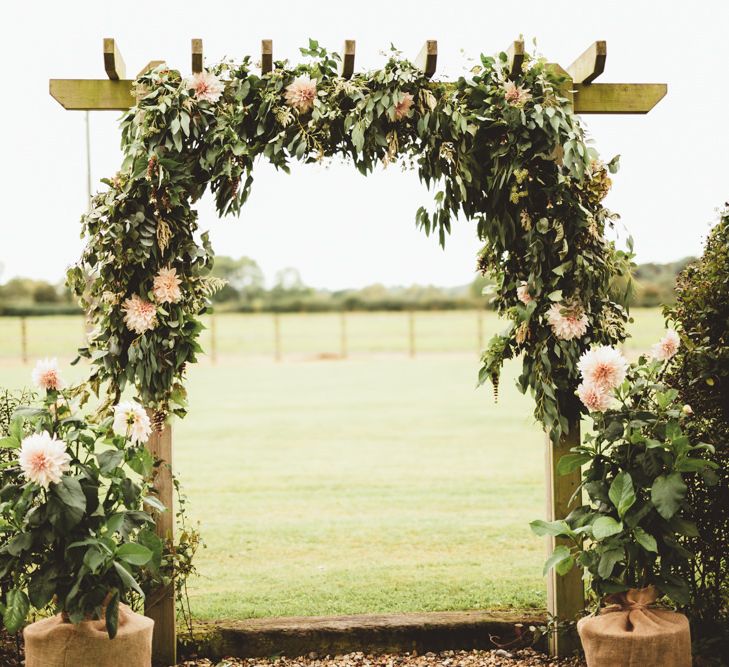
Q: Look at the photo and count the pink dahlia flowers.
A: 14